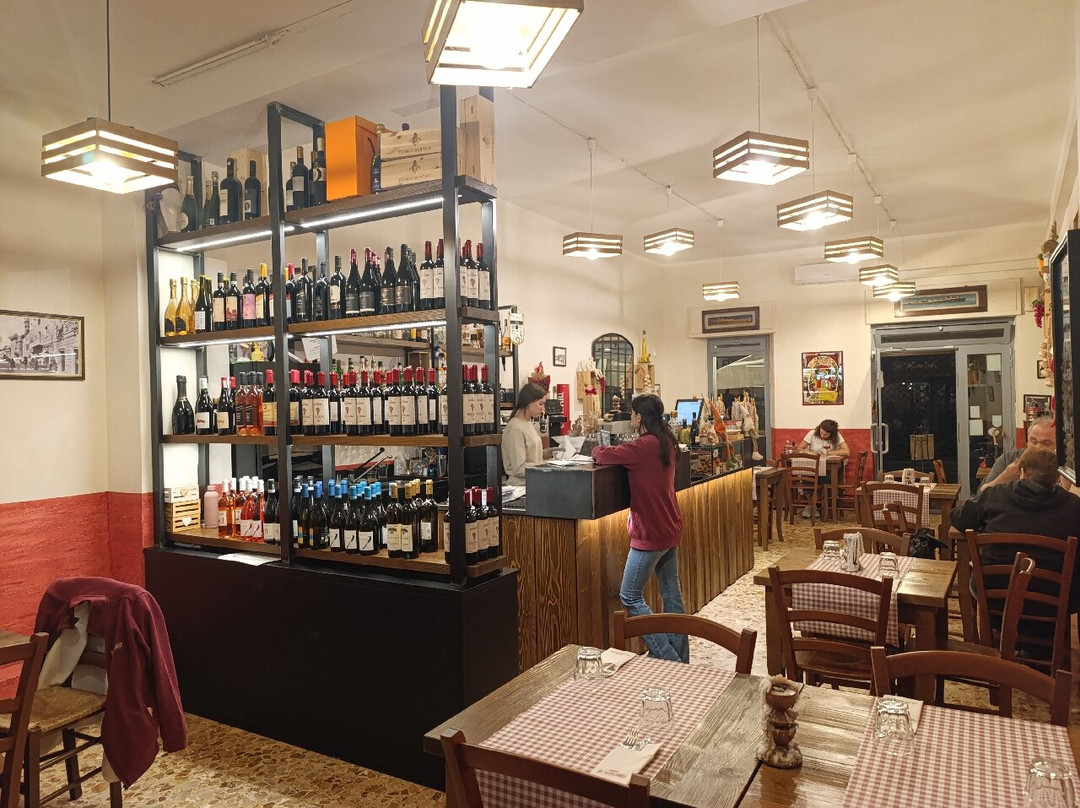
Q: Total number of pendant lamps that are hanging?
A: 10